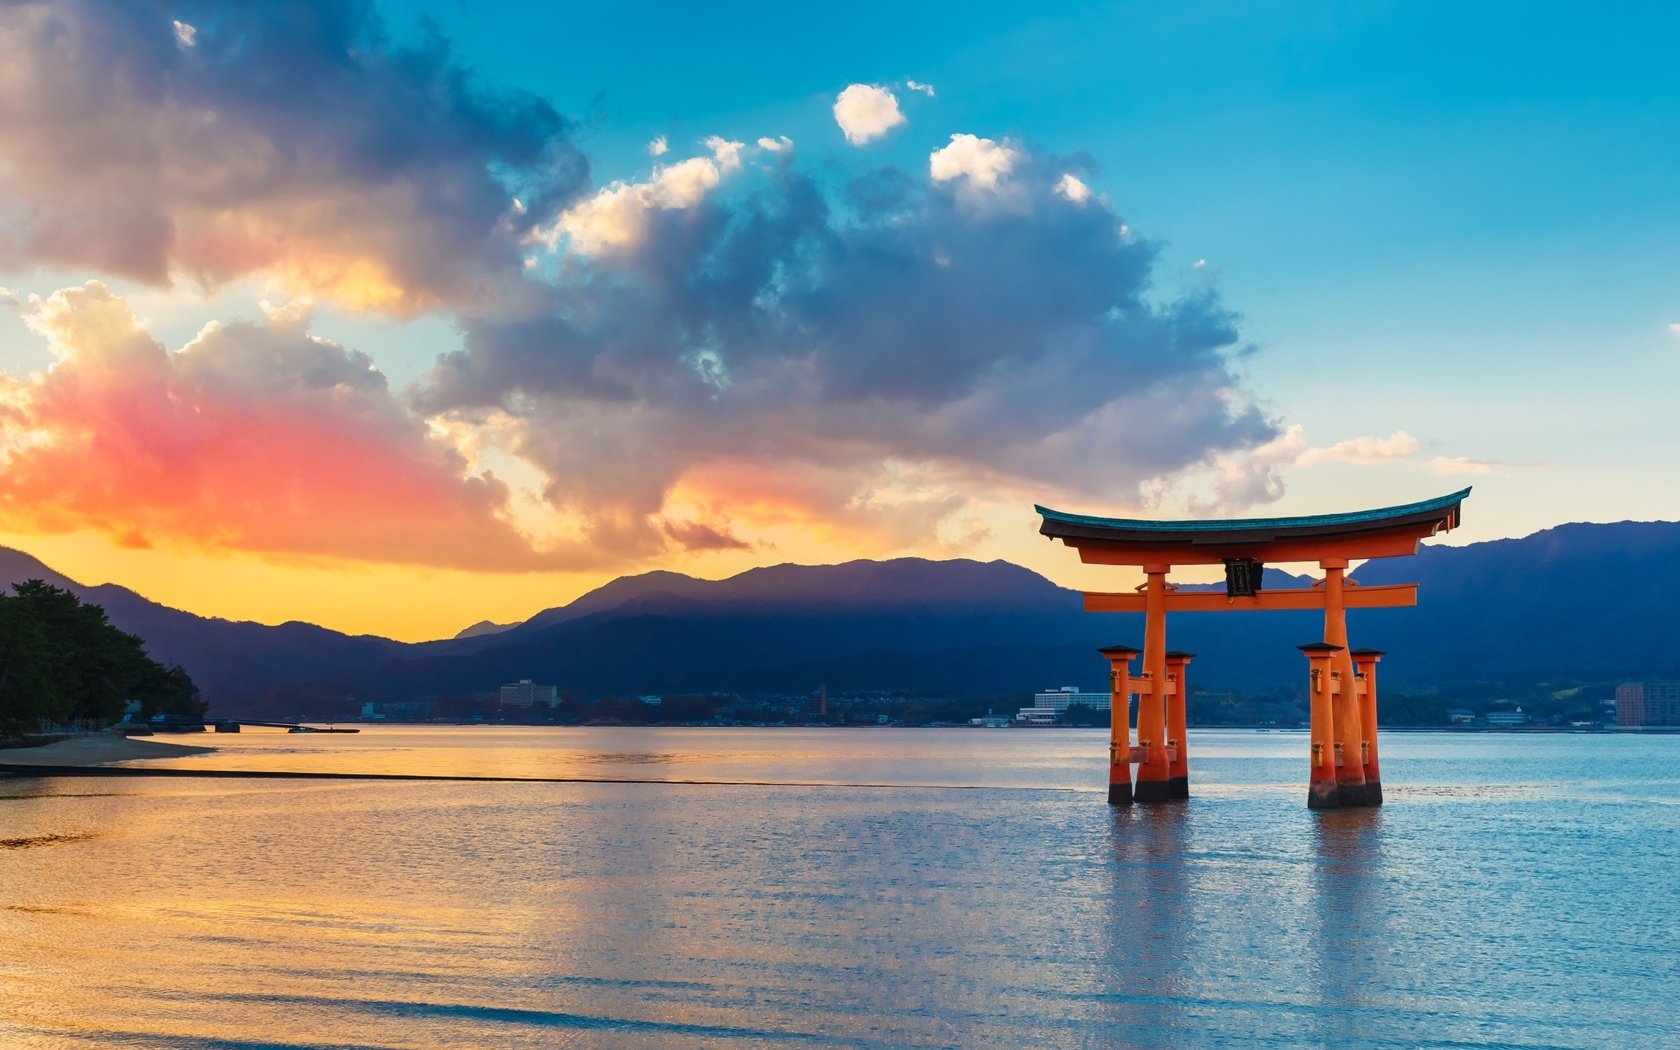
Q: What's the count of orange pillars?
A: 6